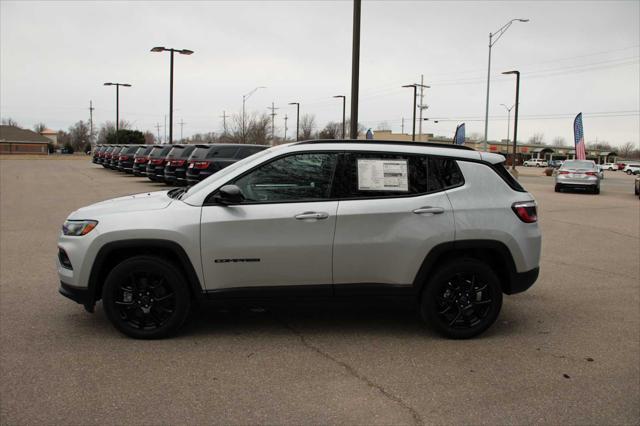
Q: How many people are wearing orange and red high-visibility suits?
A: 0